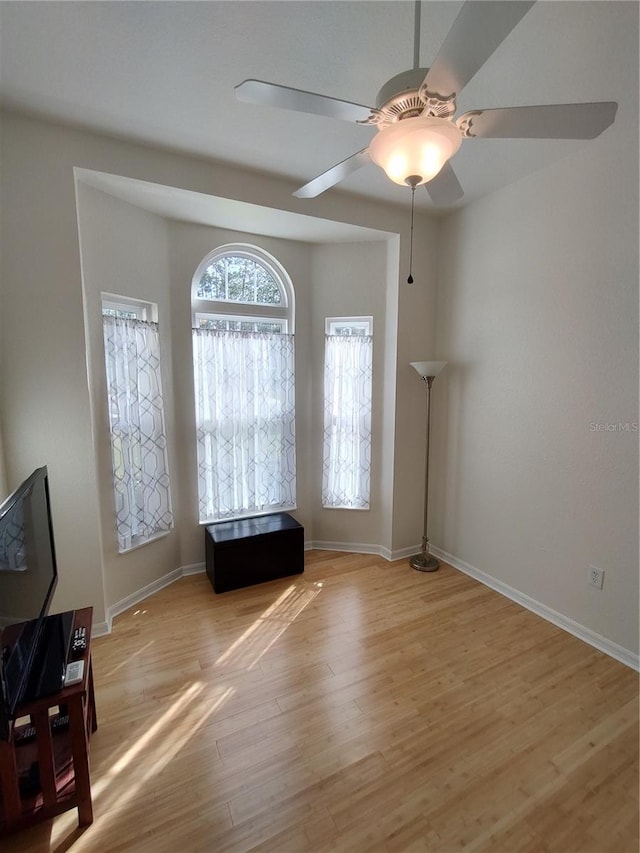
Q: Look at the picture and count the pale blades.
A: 5